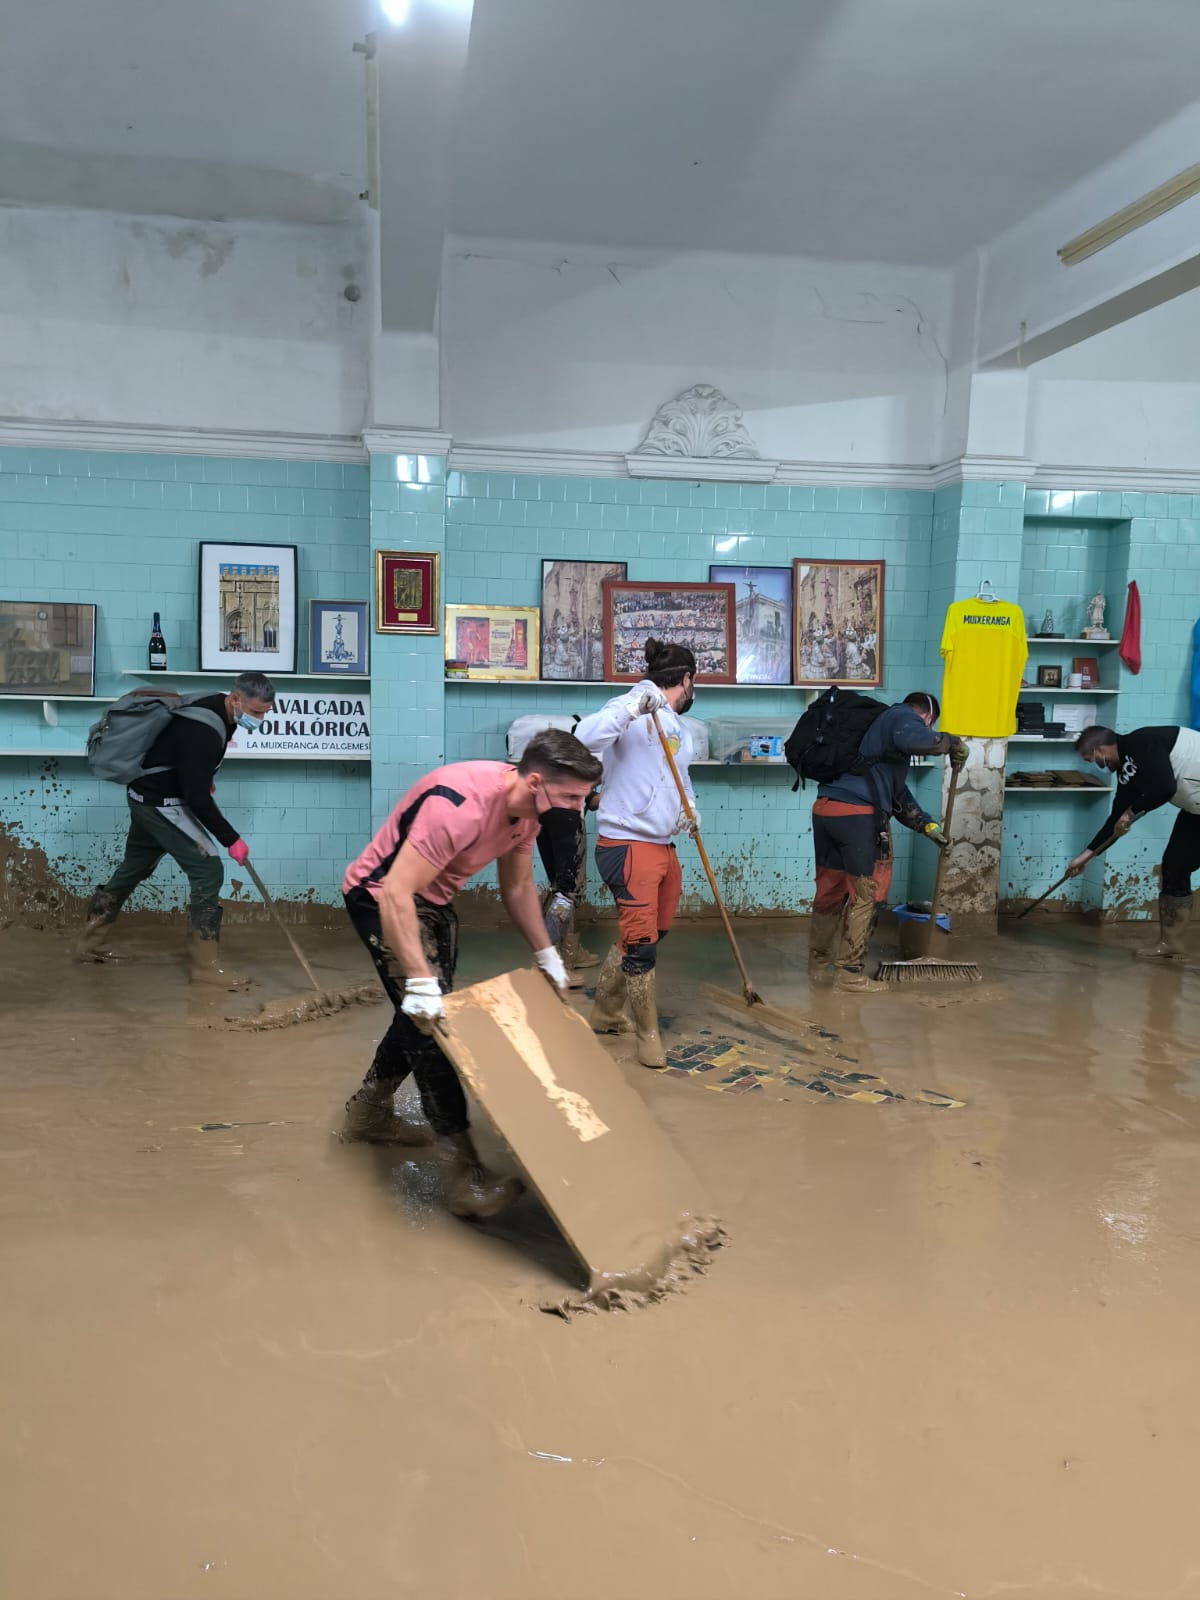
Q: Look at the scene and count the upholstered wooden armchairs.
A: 0